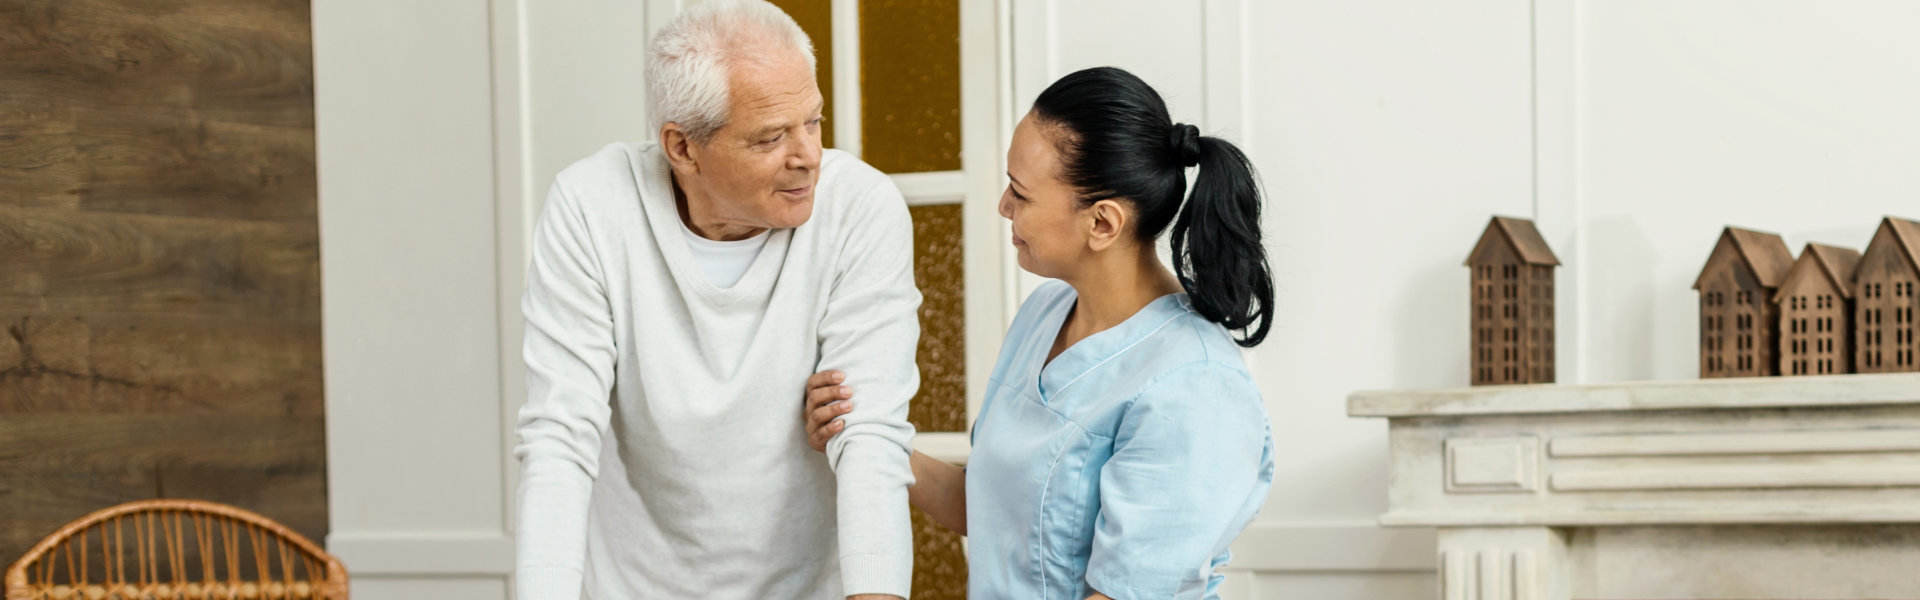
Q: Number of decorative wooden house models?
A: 4